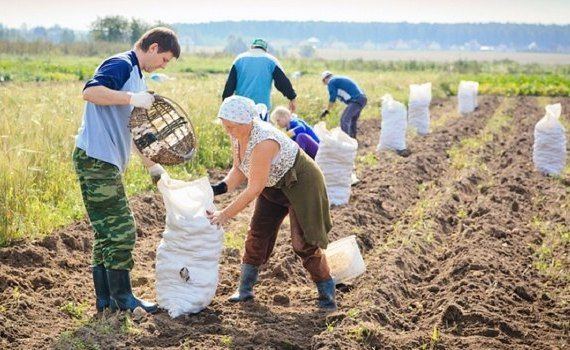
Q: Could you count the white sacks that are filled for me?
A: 6